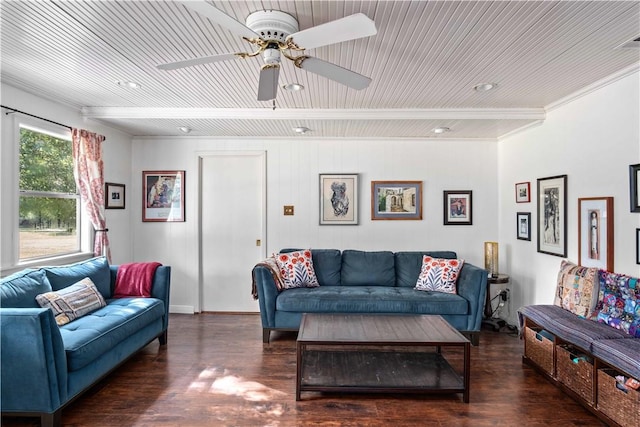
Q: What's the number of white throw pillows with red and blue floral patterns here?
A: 2